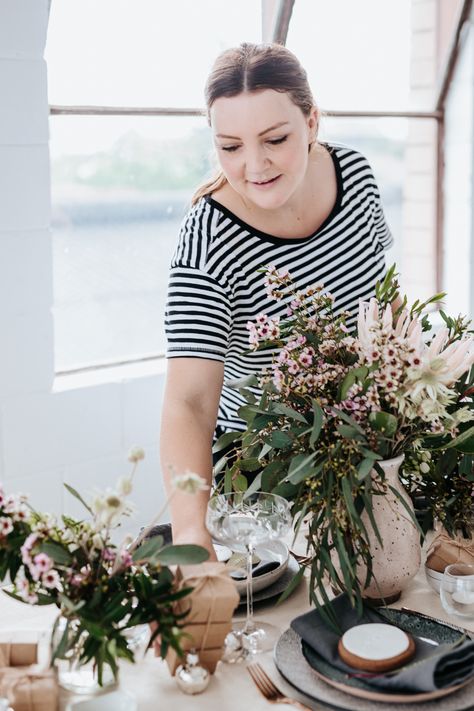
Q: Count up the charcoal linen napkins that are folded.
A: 1